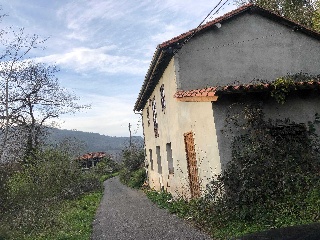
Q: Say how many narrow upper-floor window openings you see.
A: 3